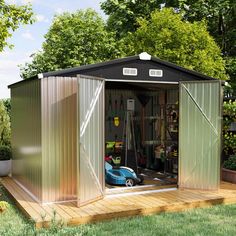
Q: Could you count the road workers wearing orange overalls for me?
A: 0